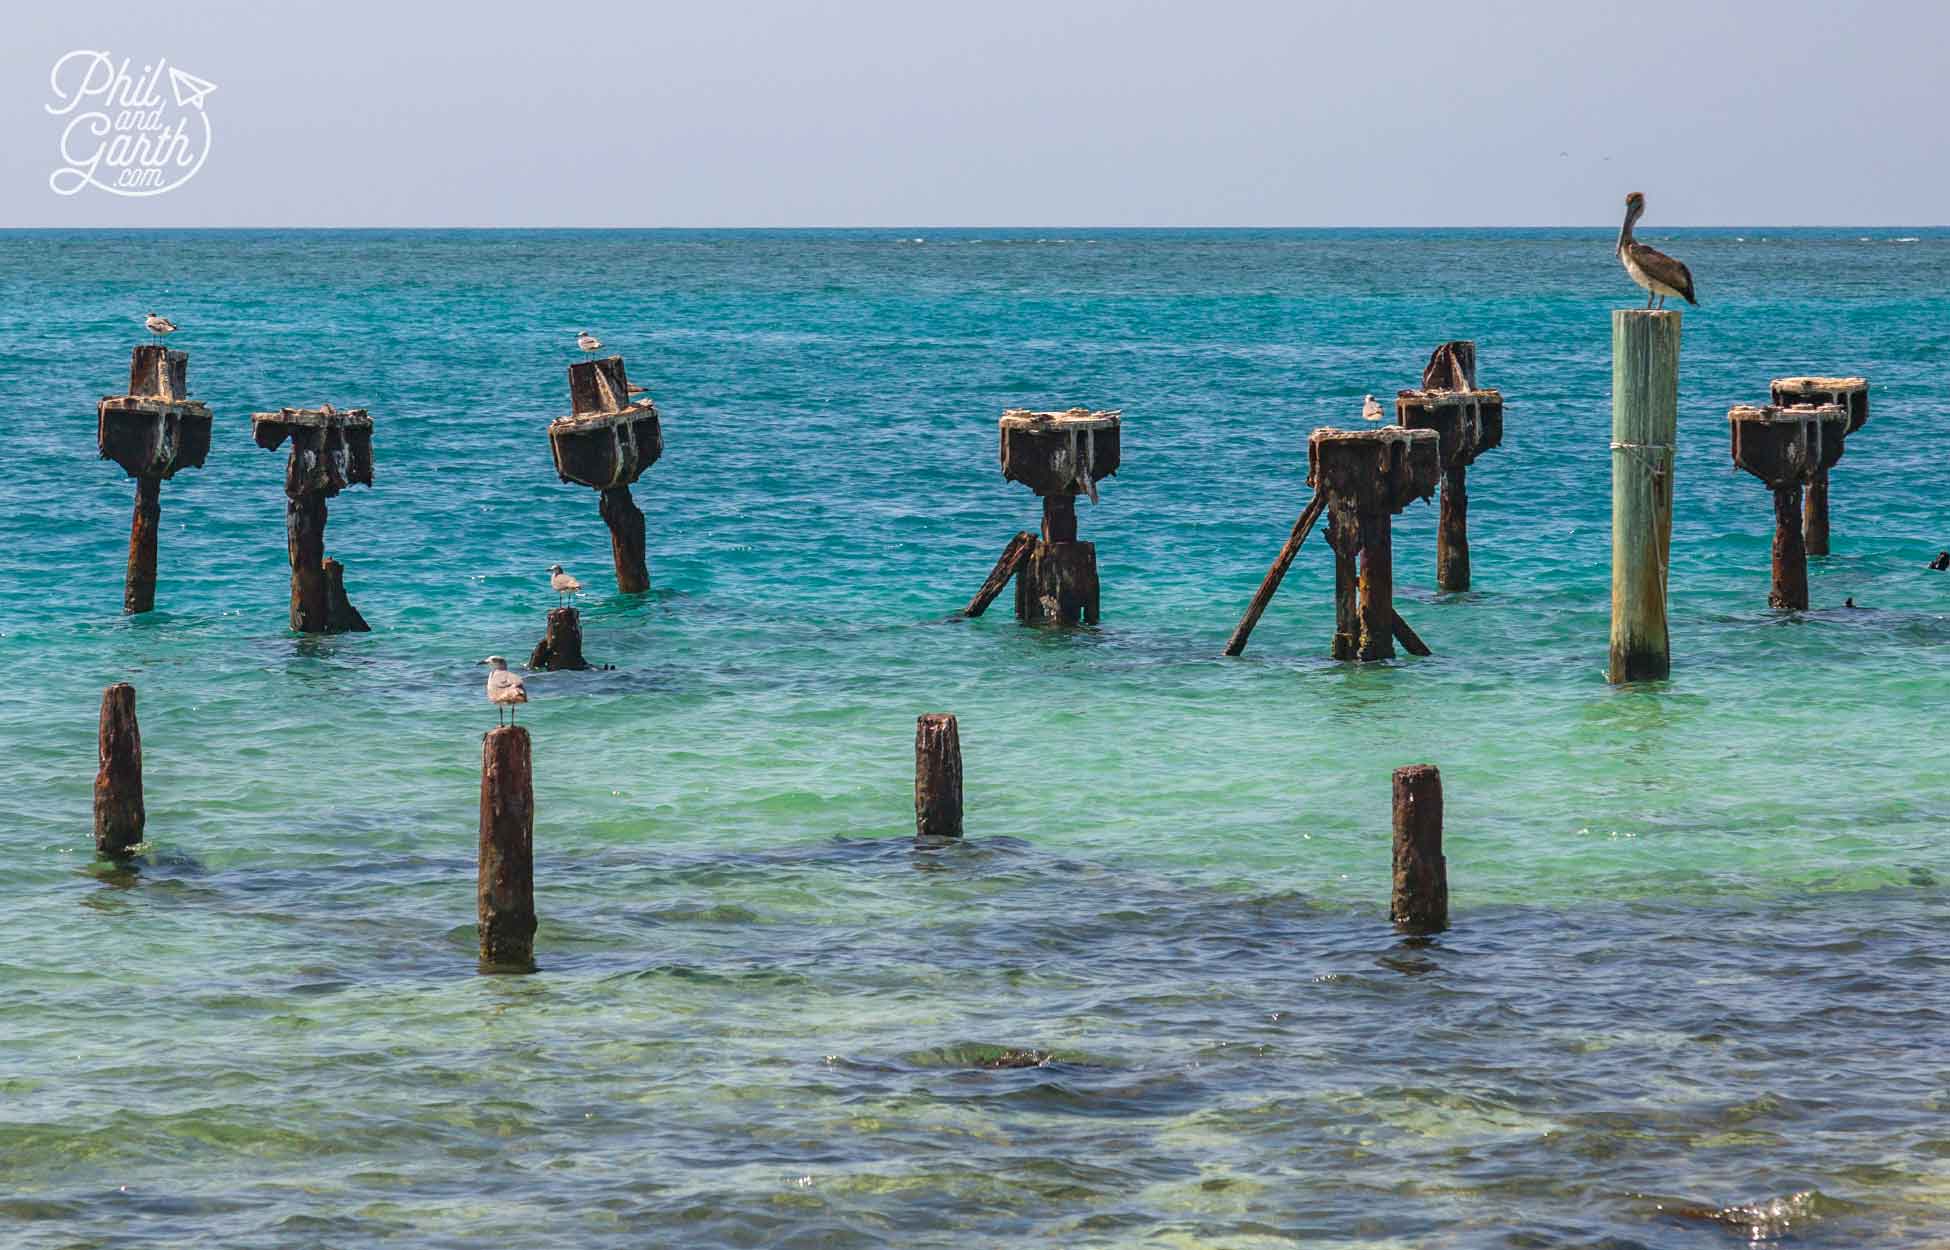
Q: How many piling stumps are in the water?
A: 14